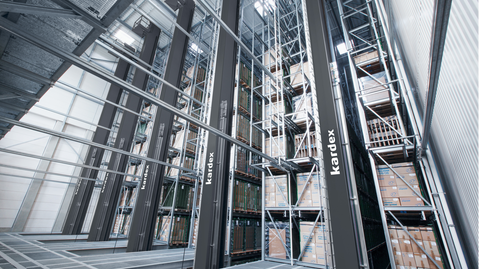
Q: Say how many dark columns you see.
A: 5